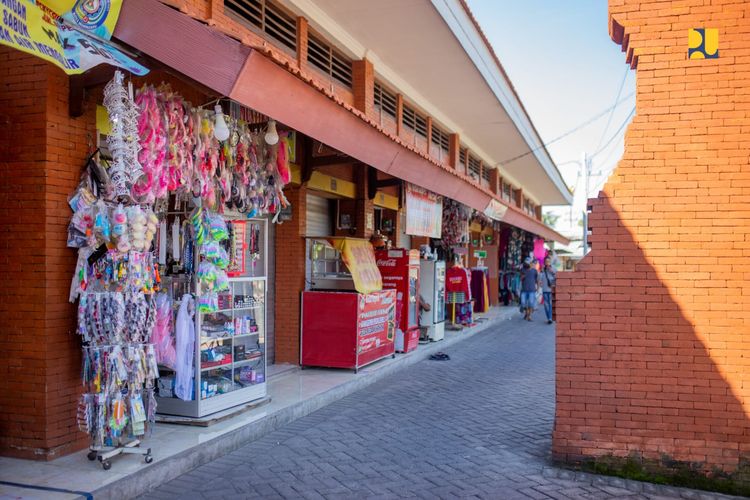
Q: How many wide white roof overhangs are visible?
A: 1